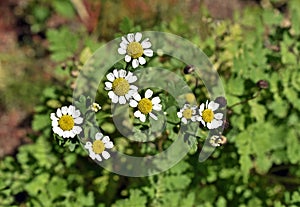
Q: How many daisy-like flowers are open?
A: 7